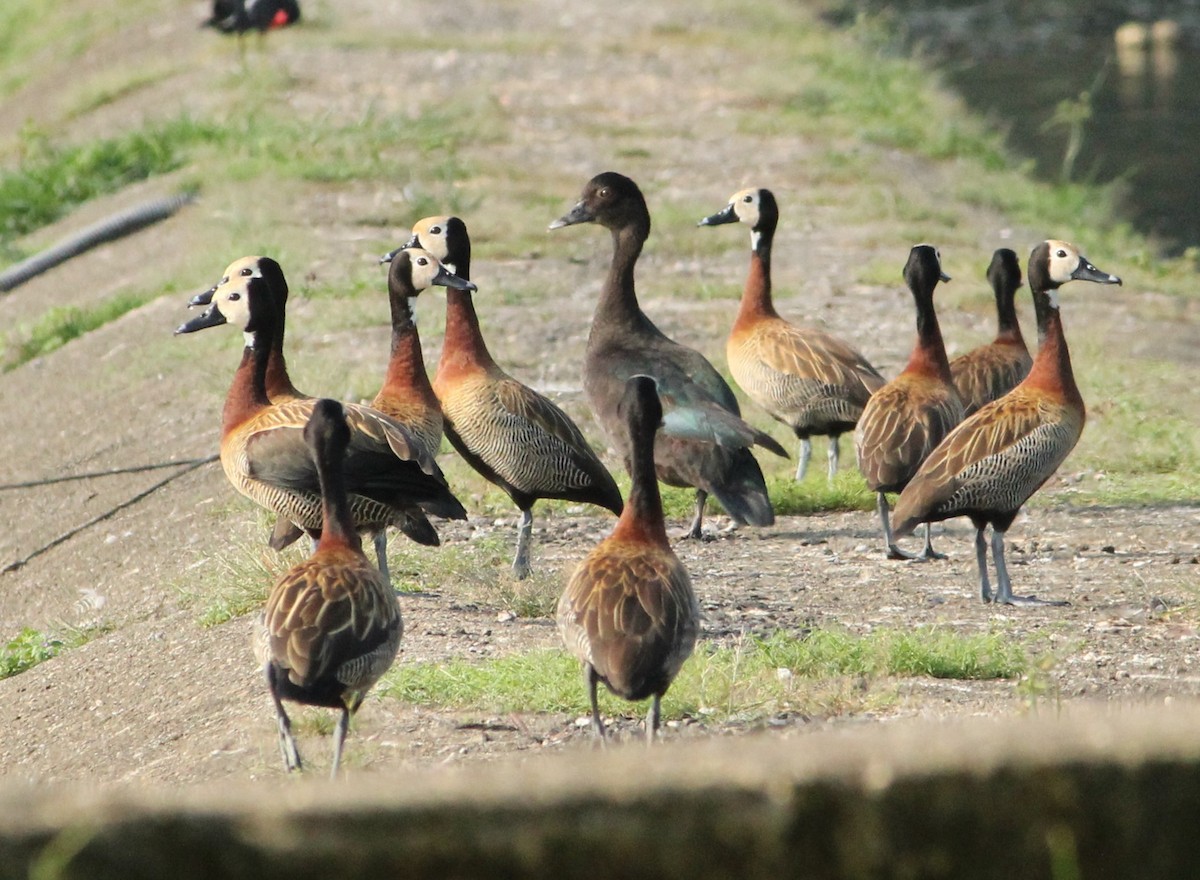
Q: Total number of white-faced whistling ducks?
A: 10